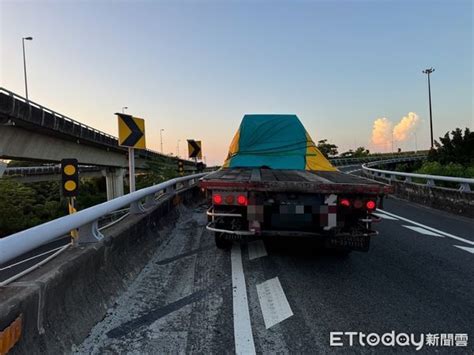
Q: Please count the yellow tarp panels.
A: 2